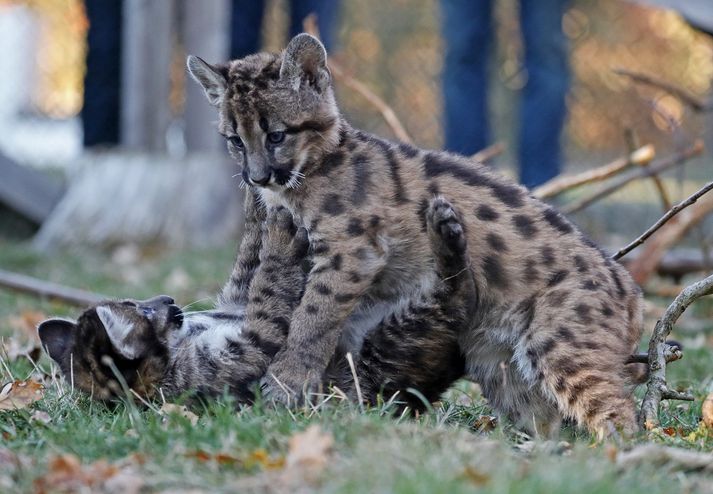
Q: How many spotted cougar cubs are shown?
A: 2